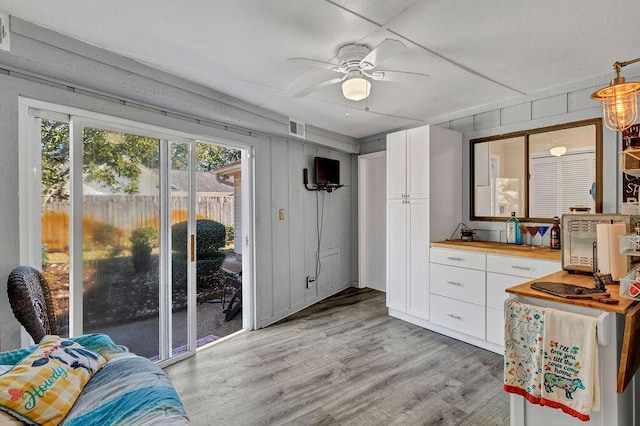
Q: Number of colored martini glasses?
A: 3